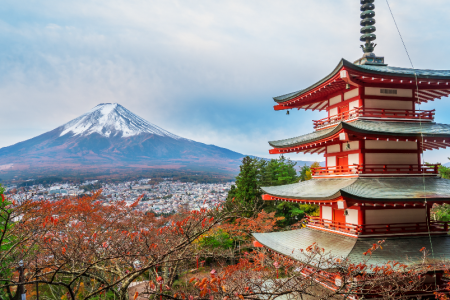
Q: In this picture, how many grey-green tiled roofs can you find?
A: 4